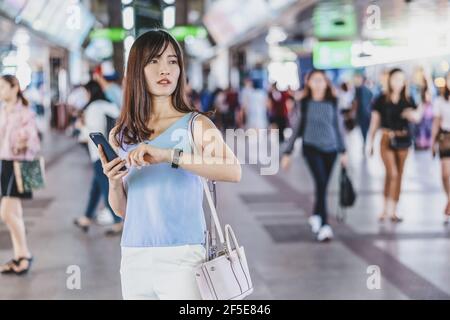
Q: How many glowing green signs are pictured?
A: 4